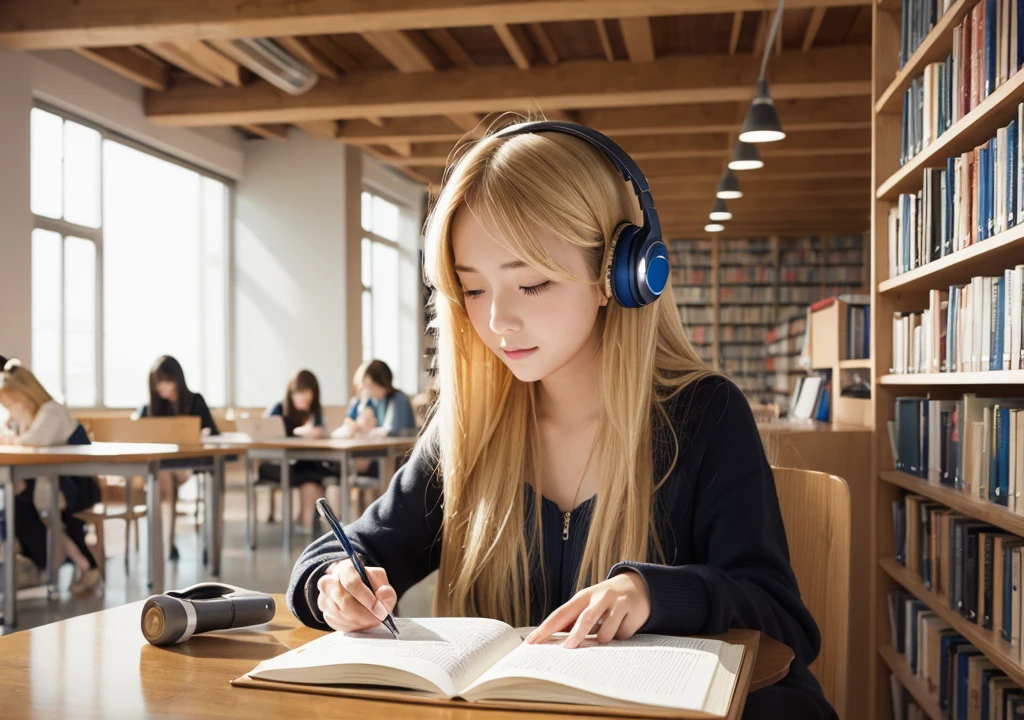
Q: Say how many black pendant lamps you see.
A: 5